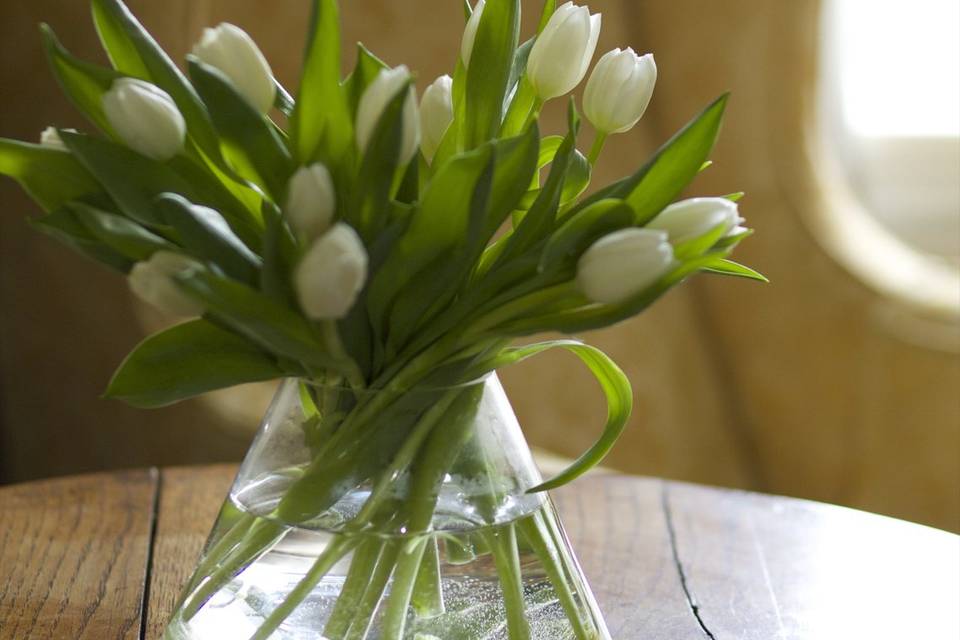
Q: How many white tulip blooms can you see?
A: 13